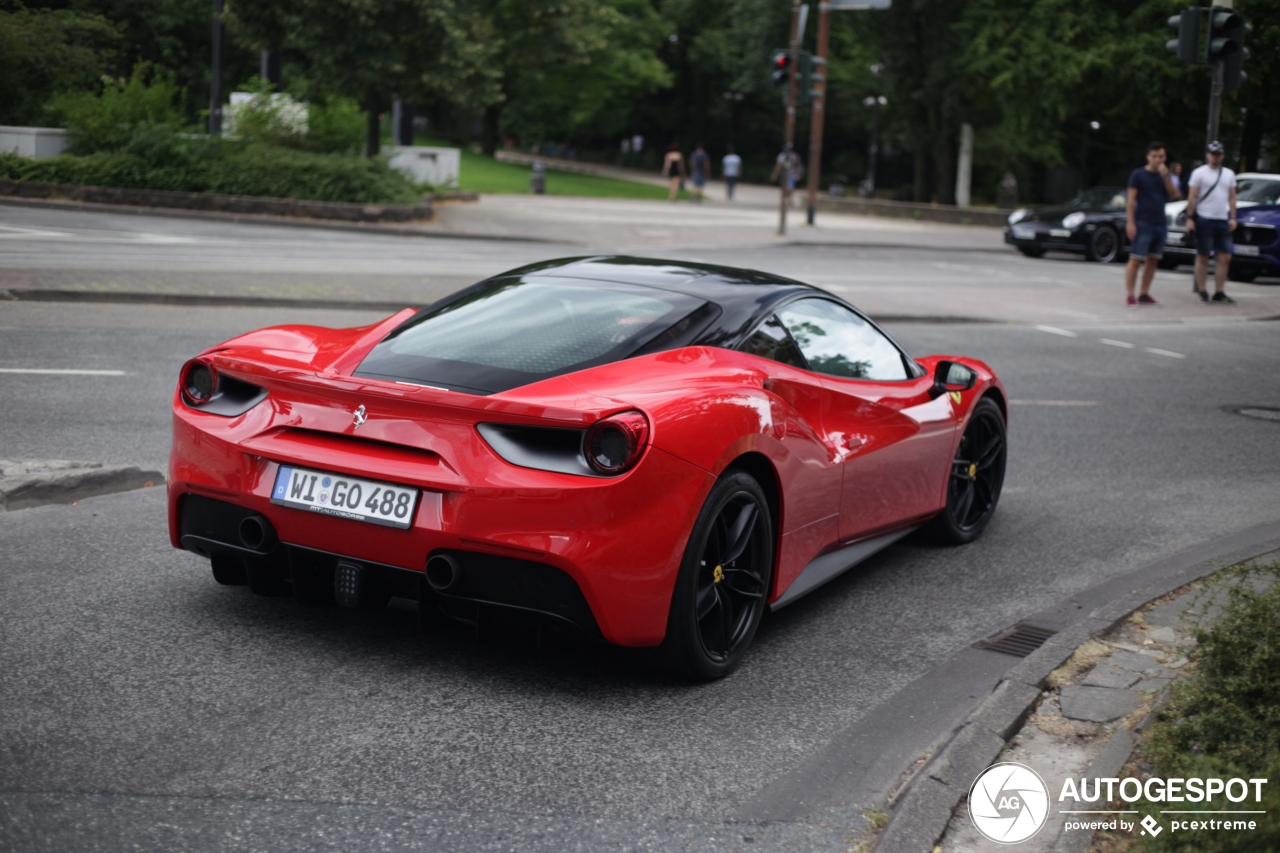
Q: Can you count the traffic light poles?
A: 2